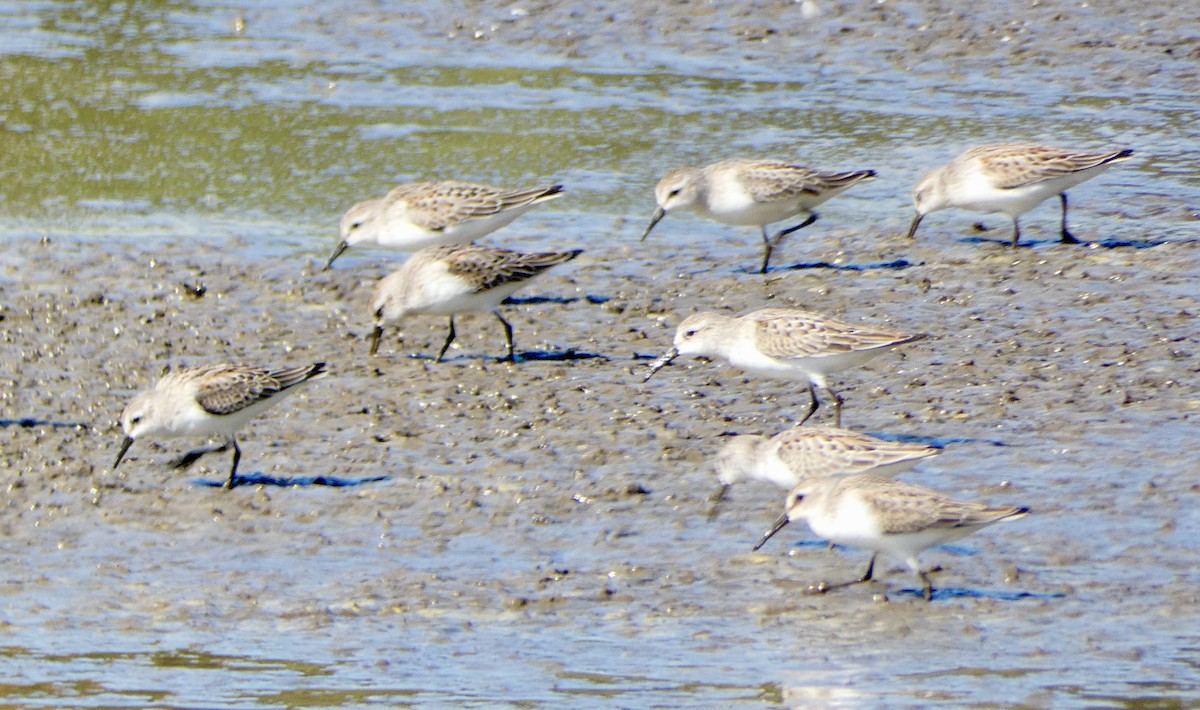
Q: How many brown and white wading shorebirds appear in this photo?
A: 8